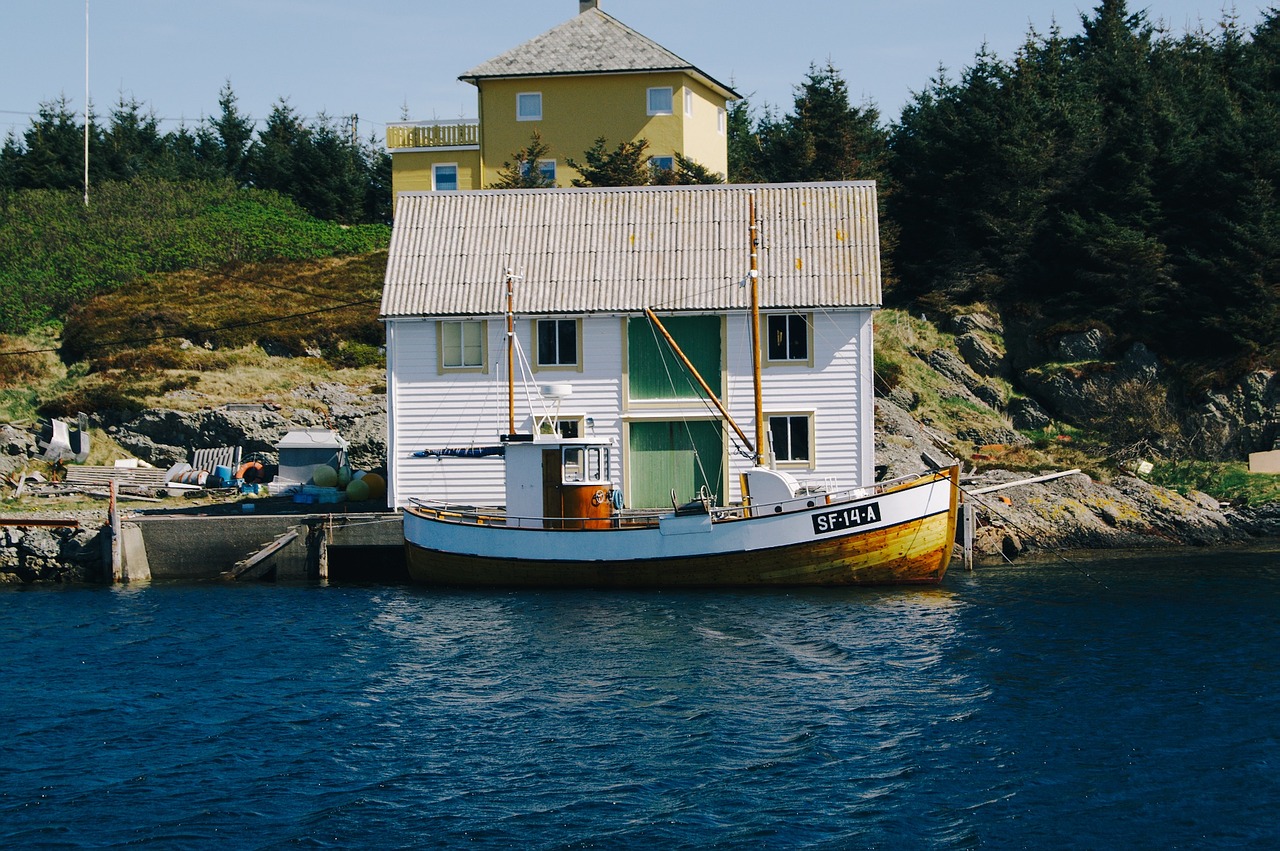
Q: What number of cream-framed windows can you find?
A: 5